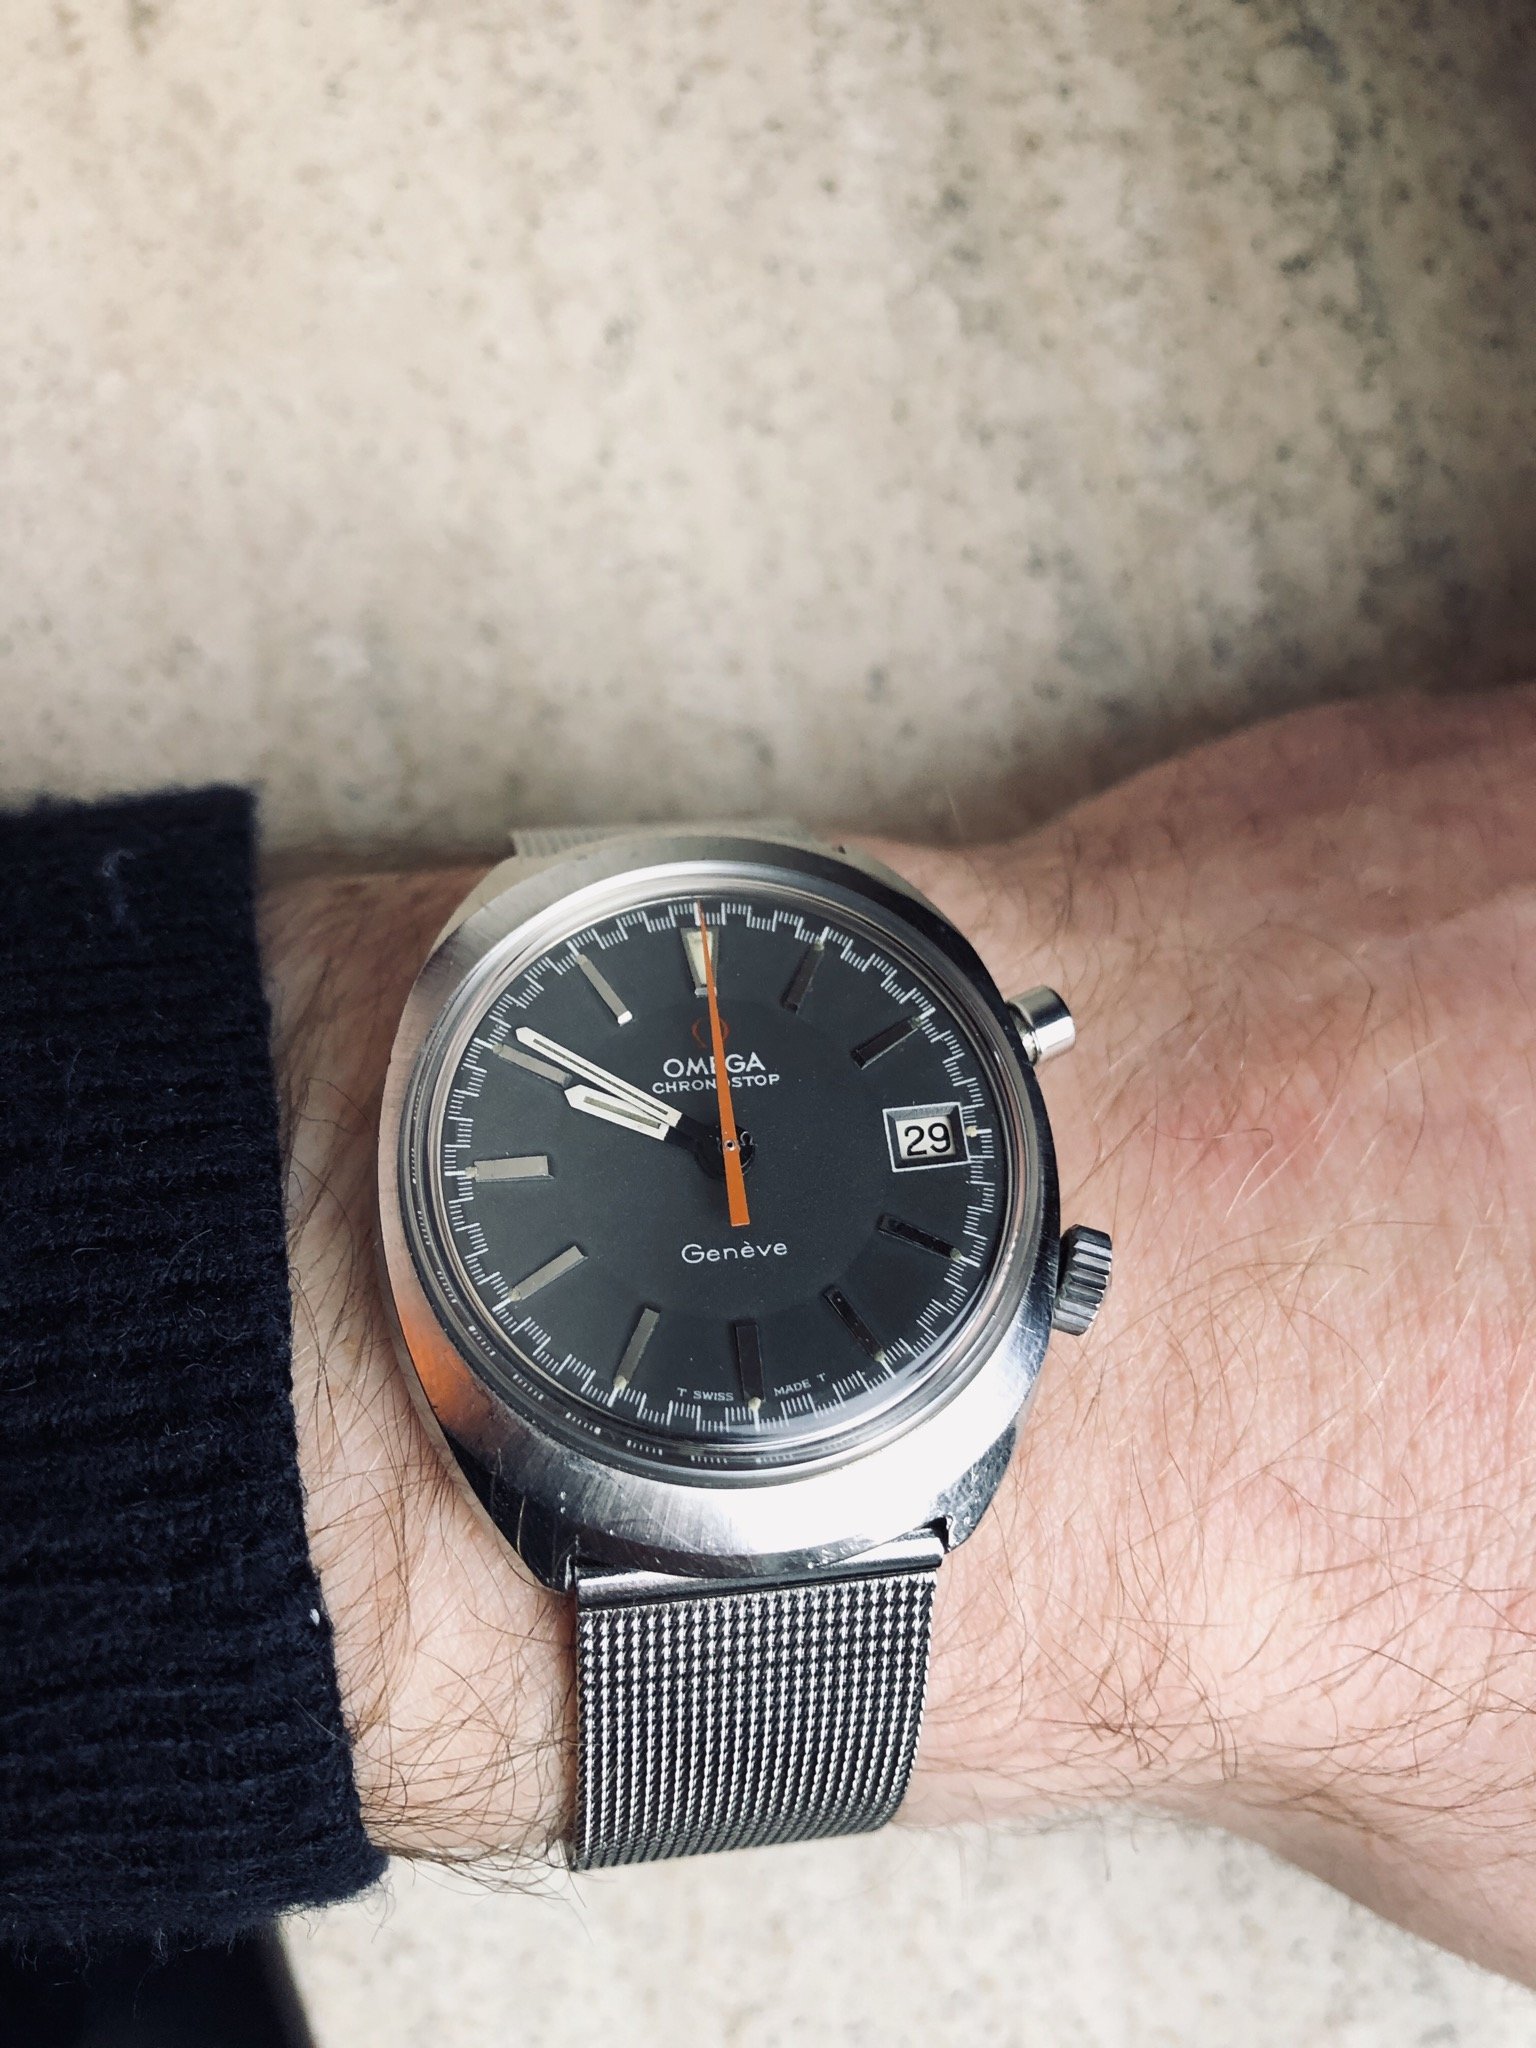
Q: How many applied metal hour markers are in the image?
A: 11